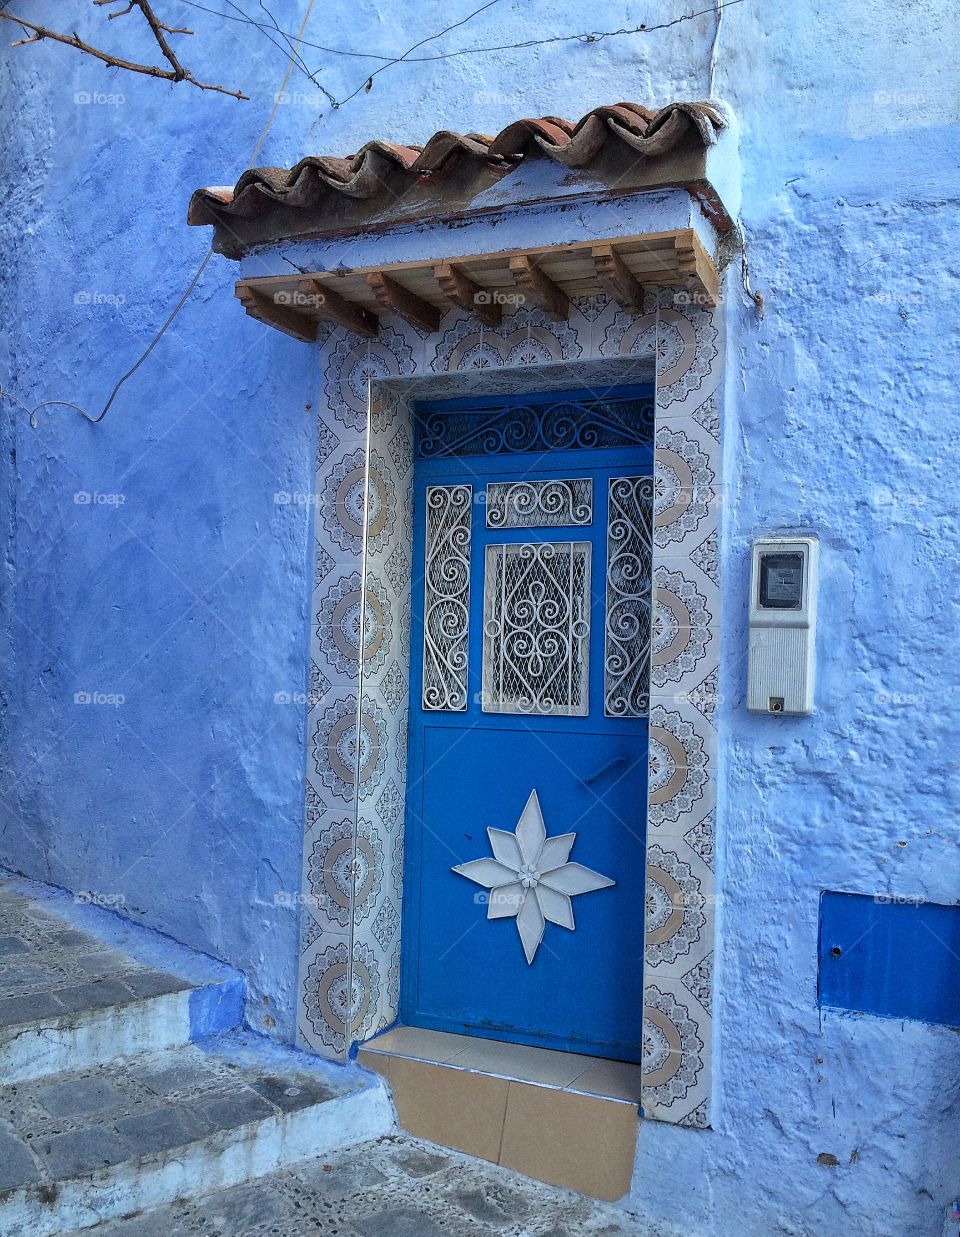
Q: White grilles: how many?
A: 4